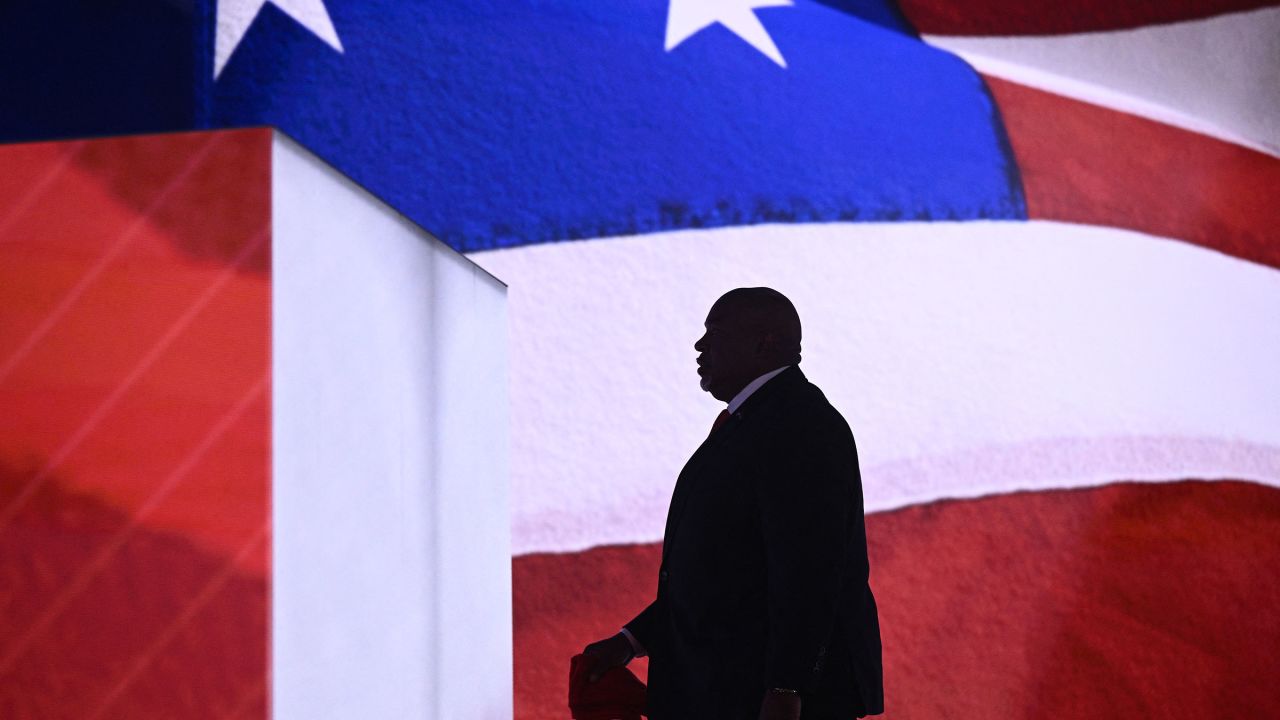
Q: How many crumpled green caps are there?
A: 0